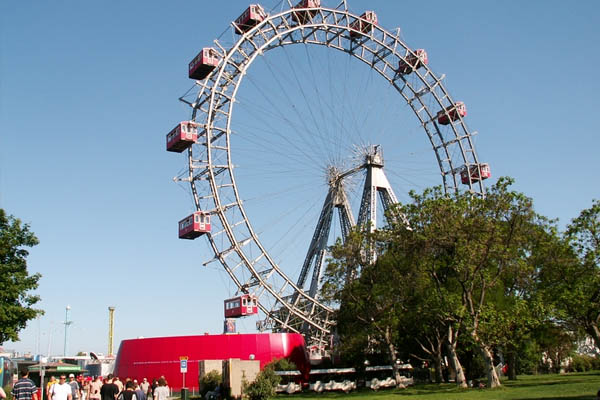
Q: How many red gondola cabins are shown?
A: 10